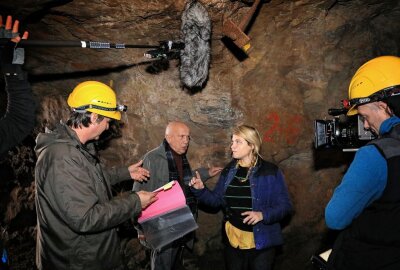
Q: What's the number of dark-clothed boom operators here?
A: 1